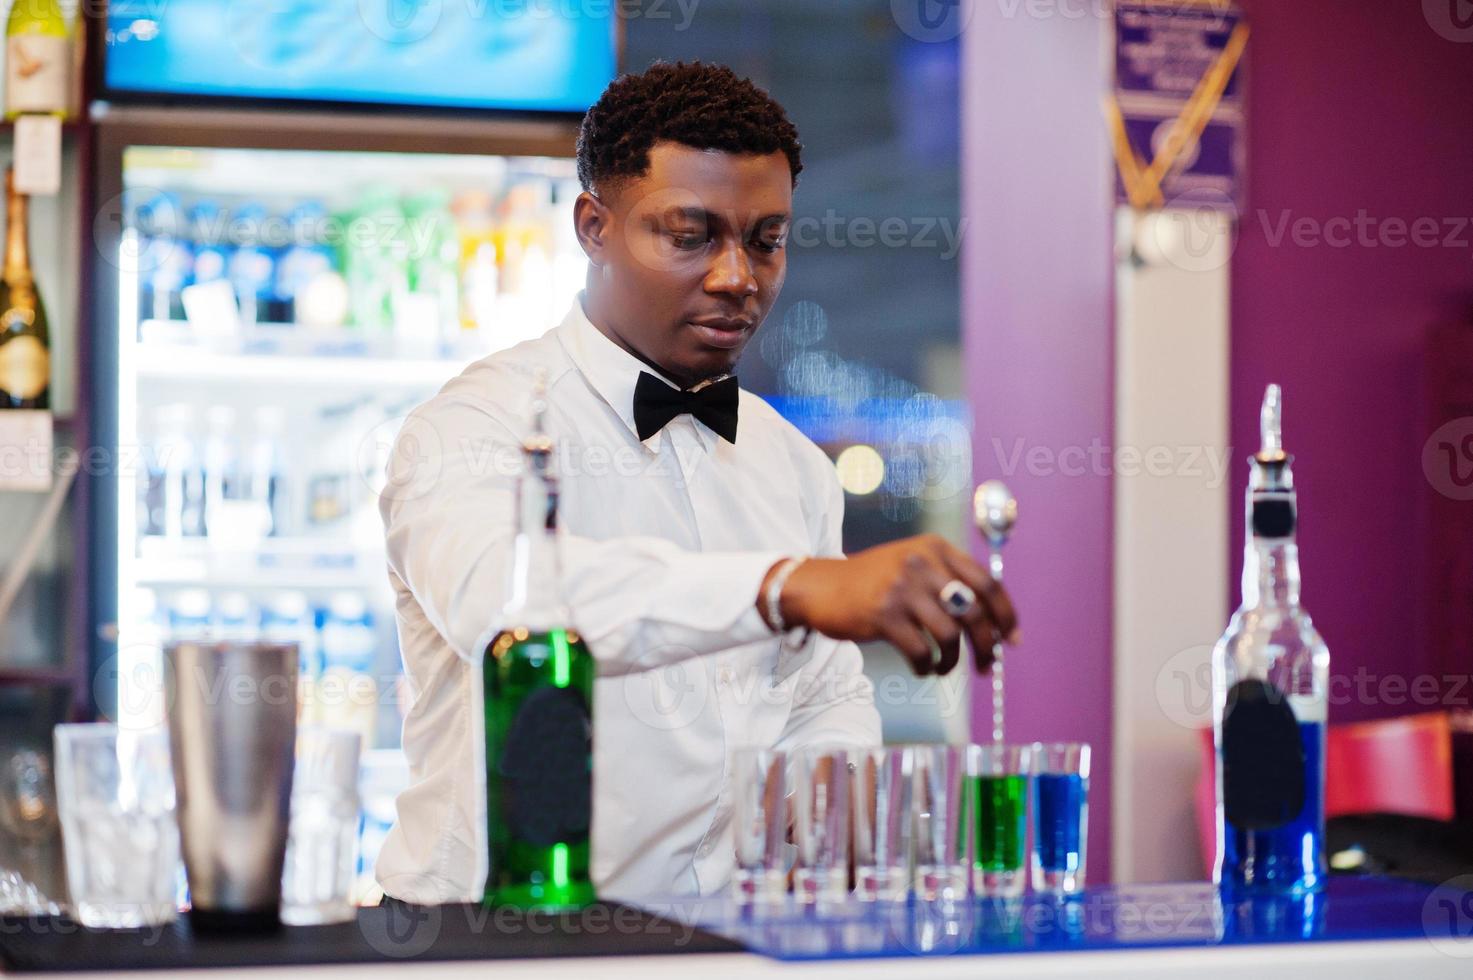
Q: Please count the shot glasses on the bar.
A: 6